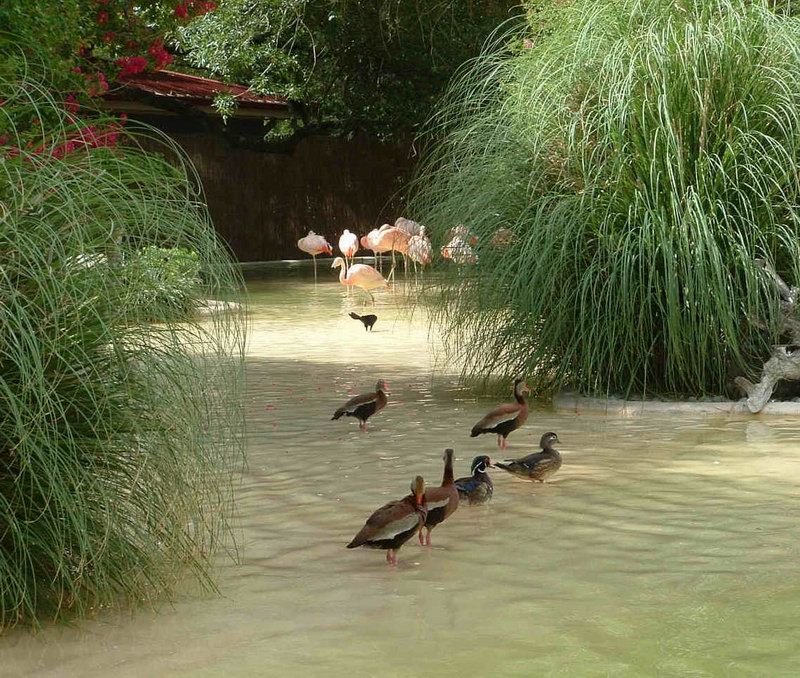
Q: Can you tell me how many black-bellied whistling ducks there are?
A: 4